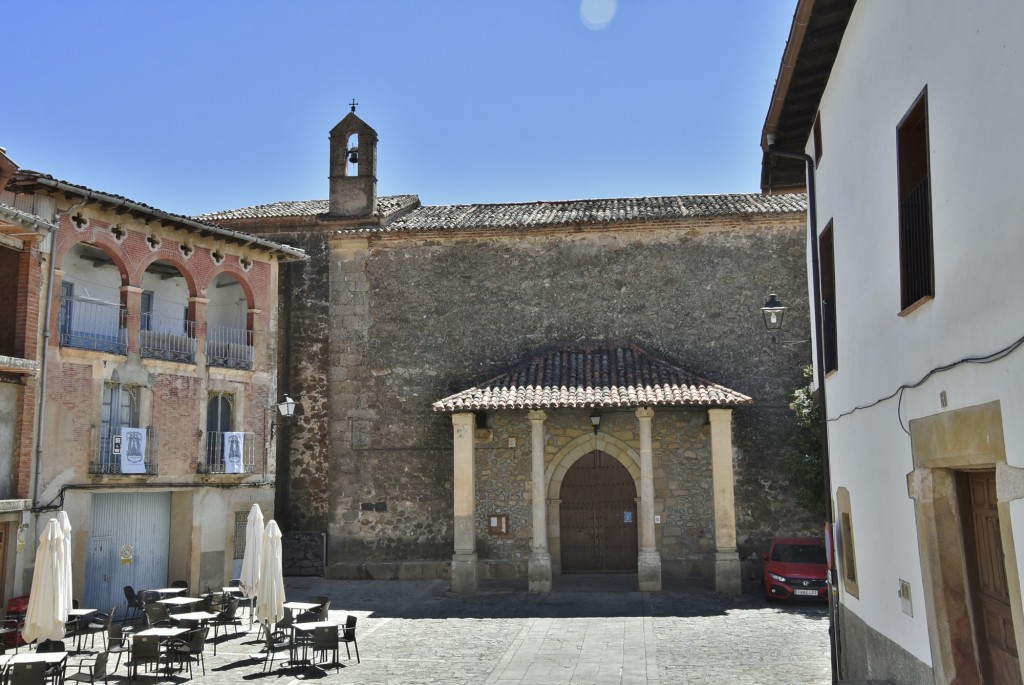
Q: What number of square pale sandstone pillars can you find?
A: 2